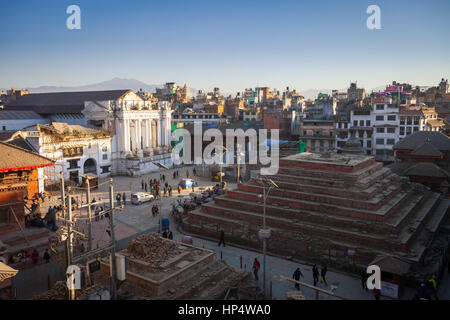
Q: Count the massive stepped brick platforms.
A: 2